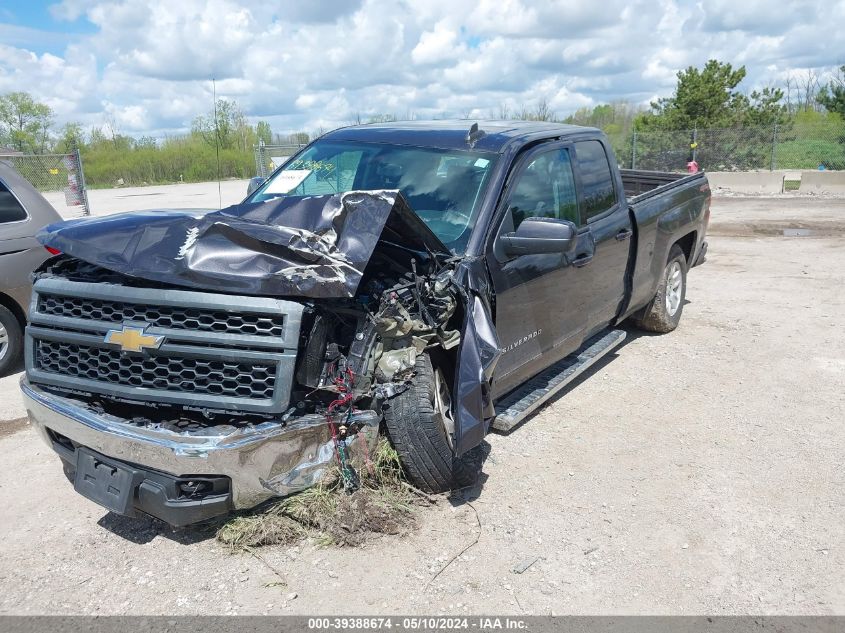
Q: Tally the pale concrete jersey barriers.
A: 2